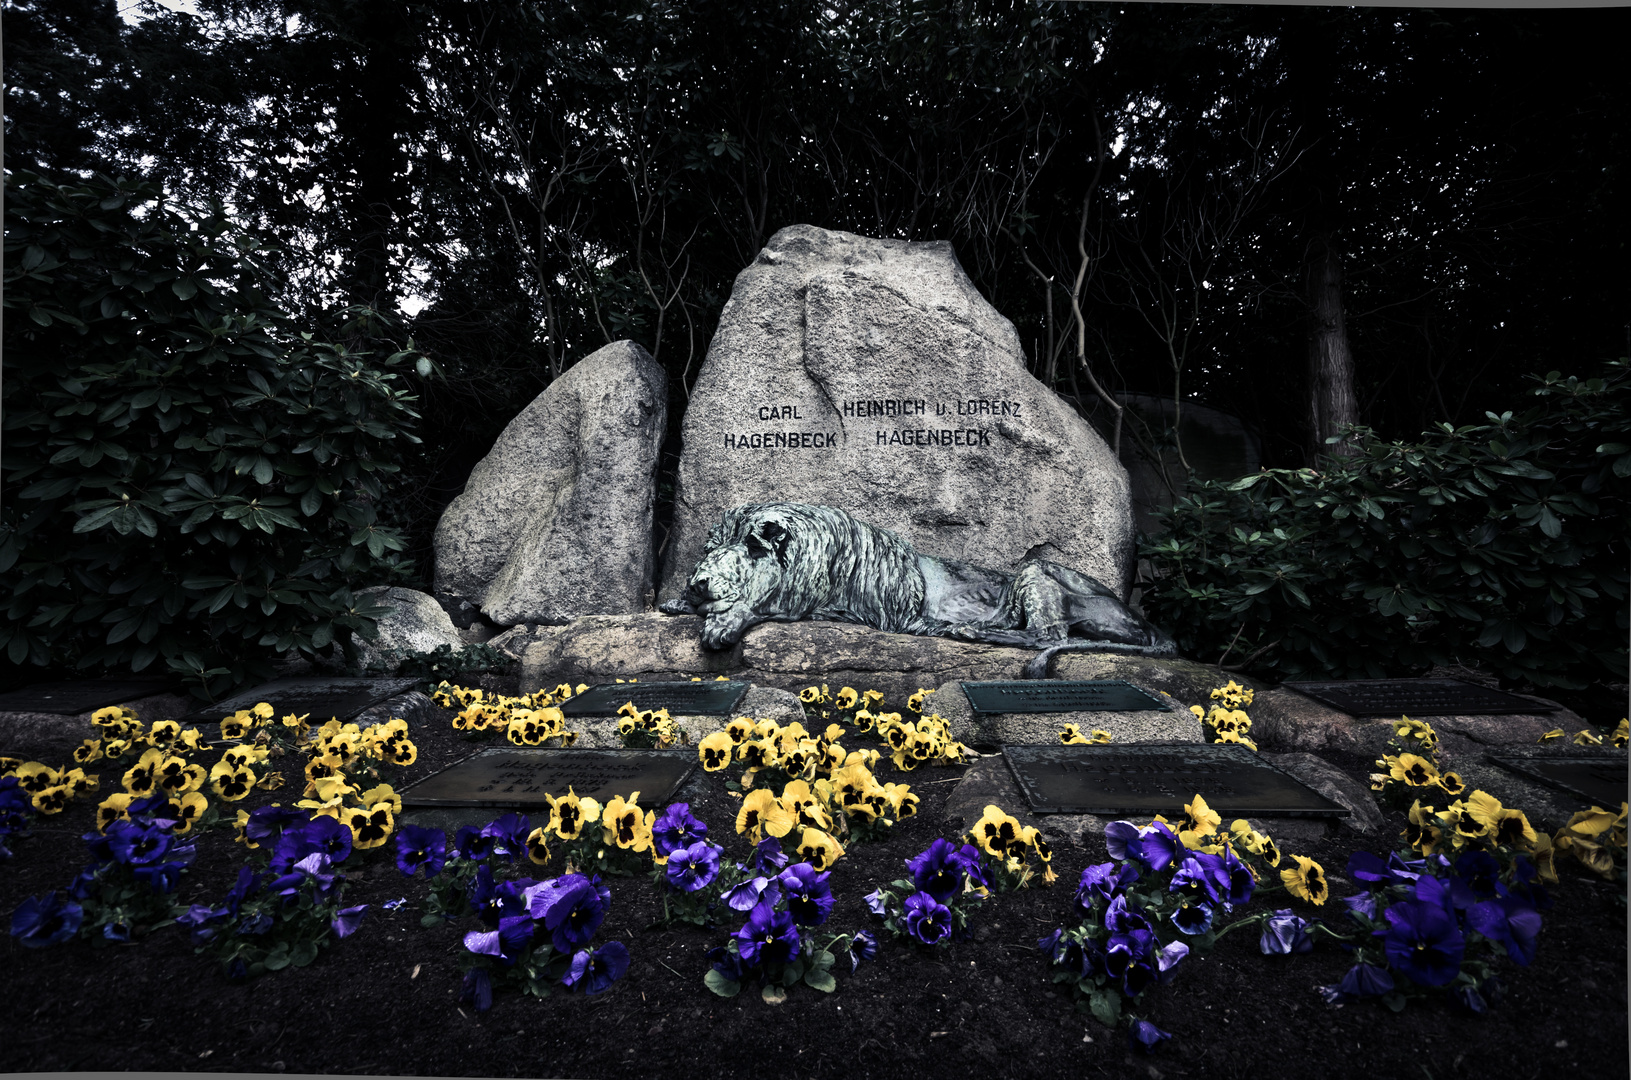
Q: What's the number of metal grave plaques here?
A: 8